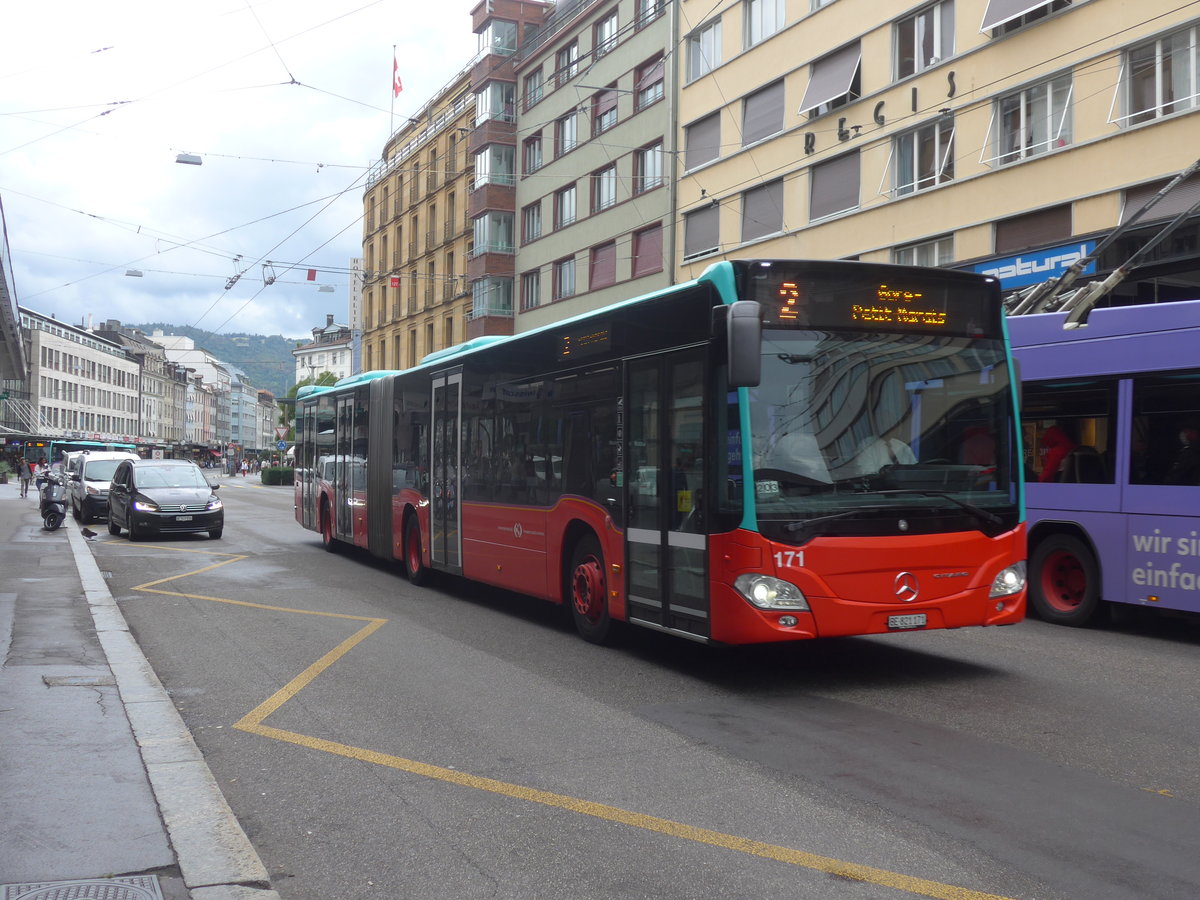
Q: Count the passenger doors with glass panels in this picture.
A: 4